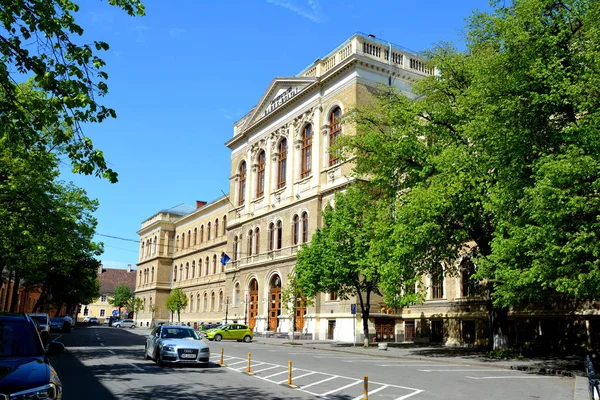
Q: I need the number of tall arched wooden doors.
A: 3